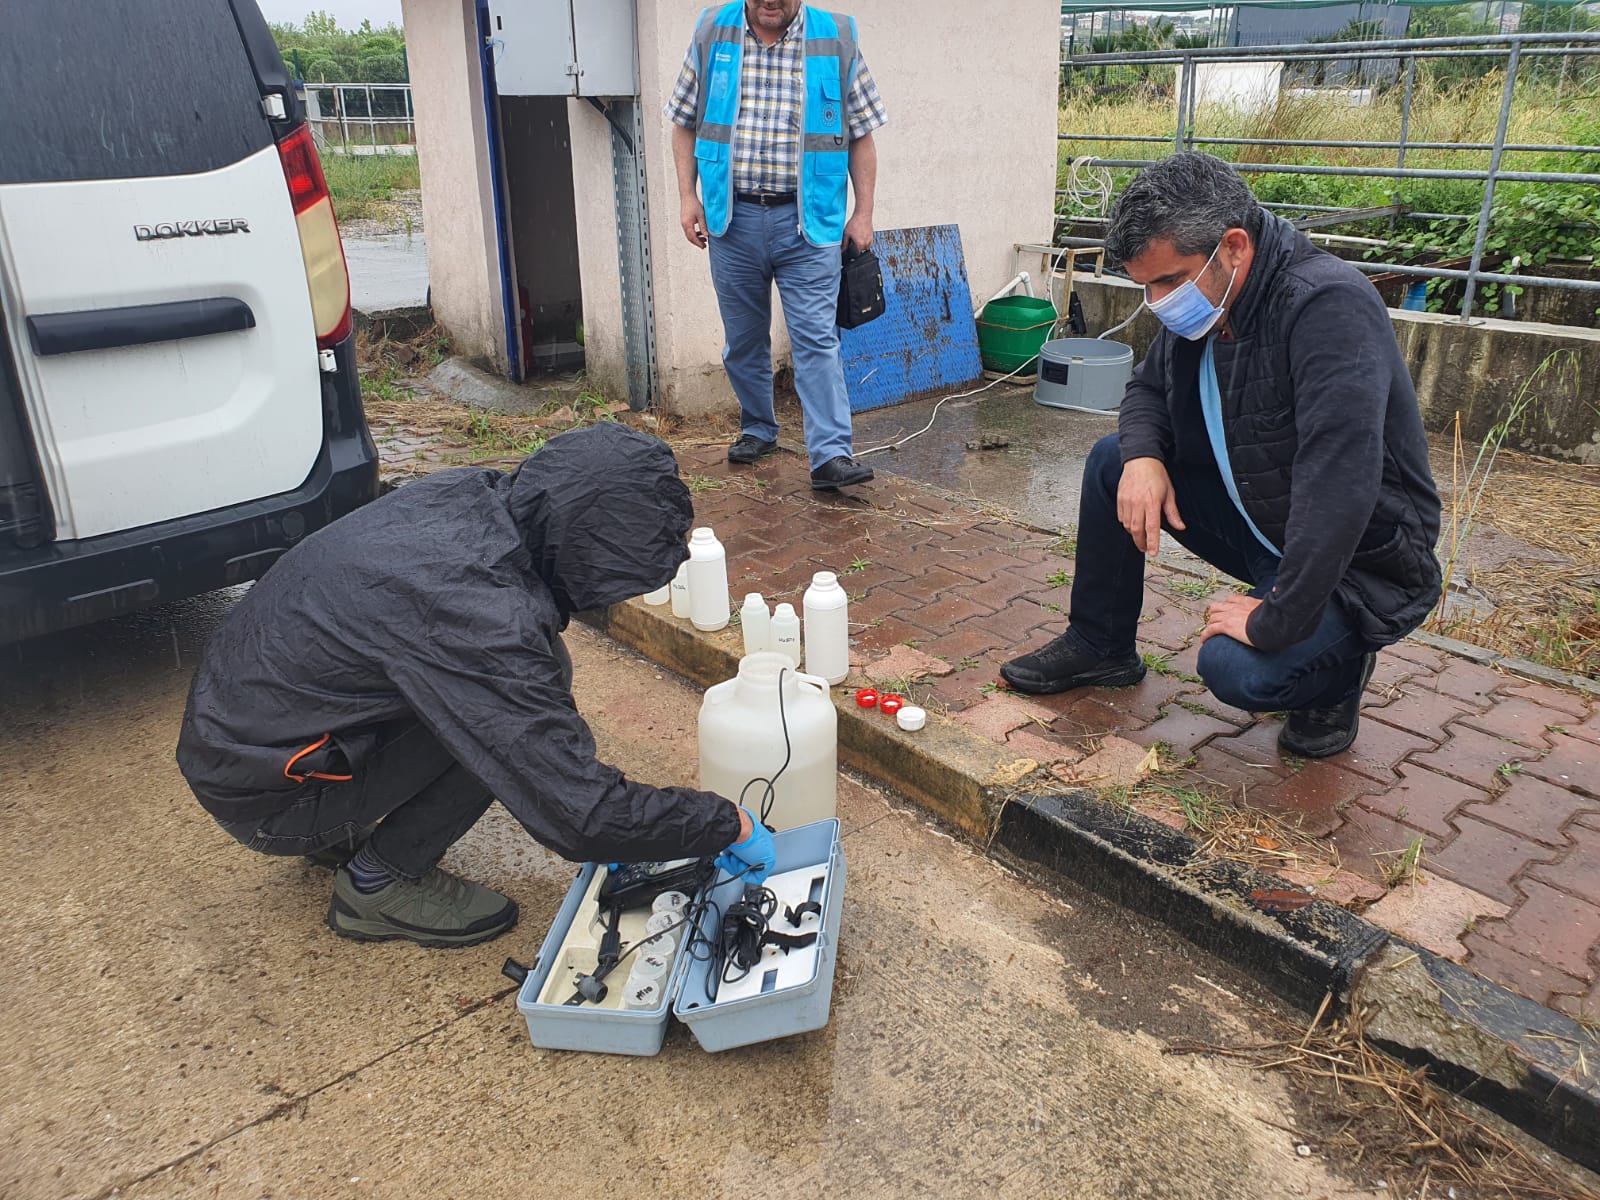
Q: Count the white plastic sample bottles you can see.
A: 6